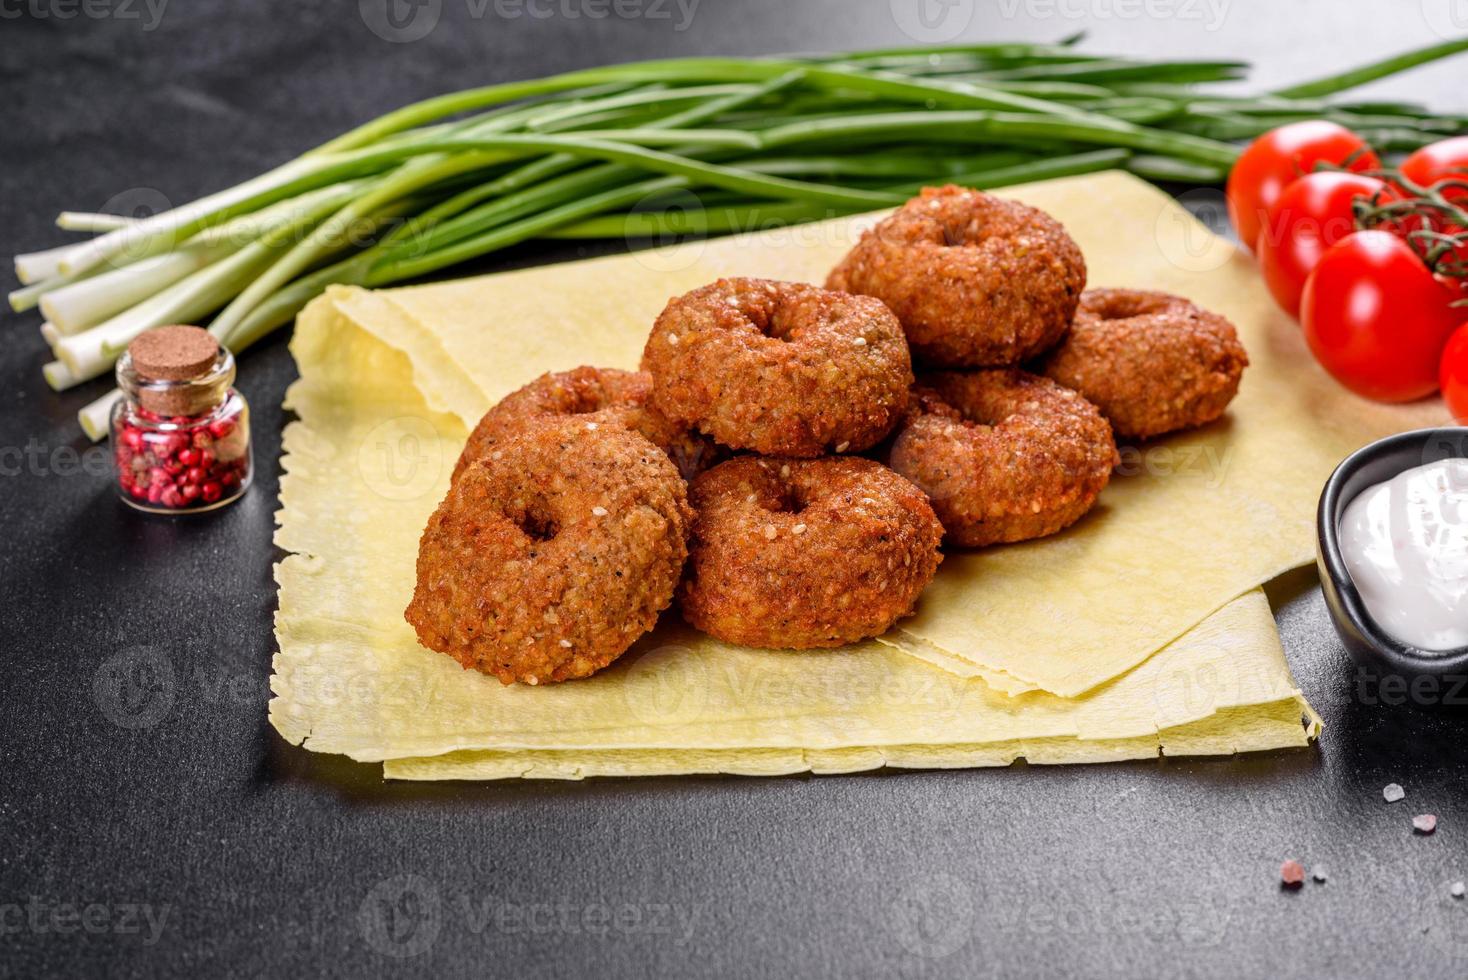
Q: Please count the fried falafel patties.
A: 7